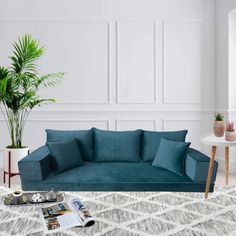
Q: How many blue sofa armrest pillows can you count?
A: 2